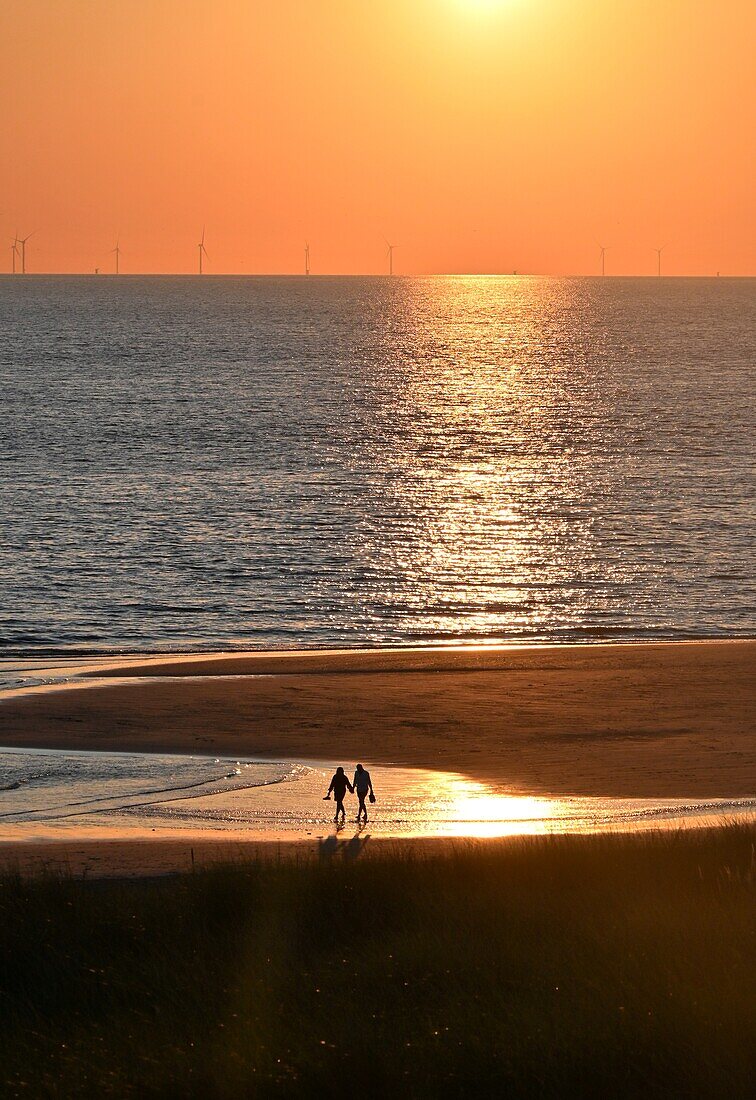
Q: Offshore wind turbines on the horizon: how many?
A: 8